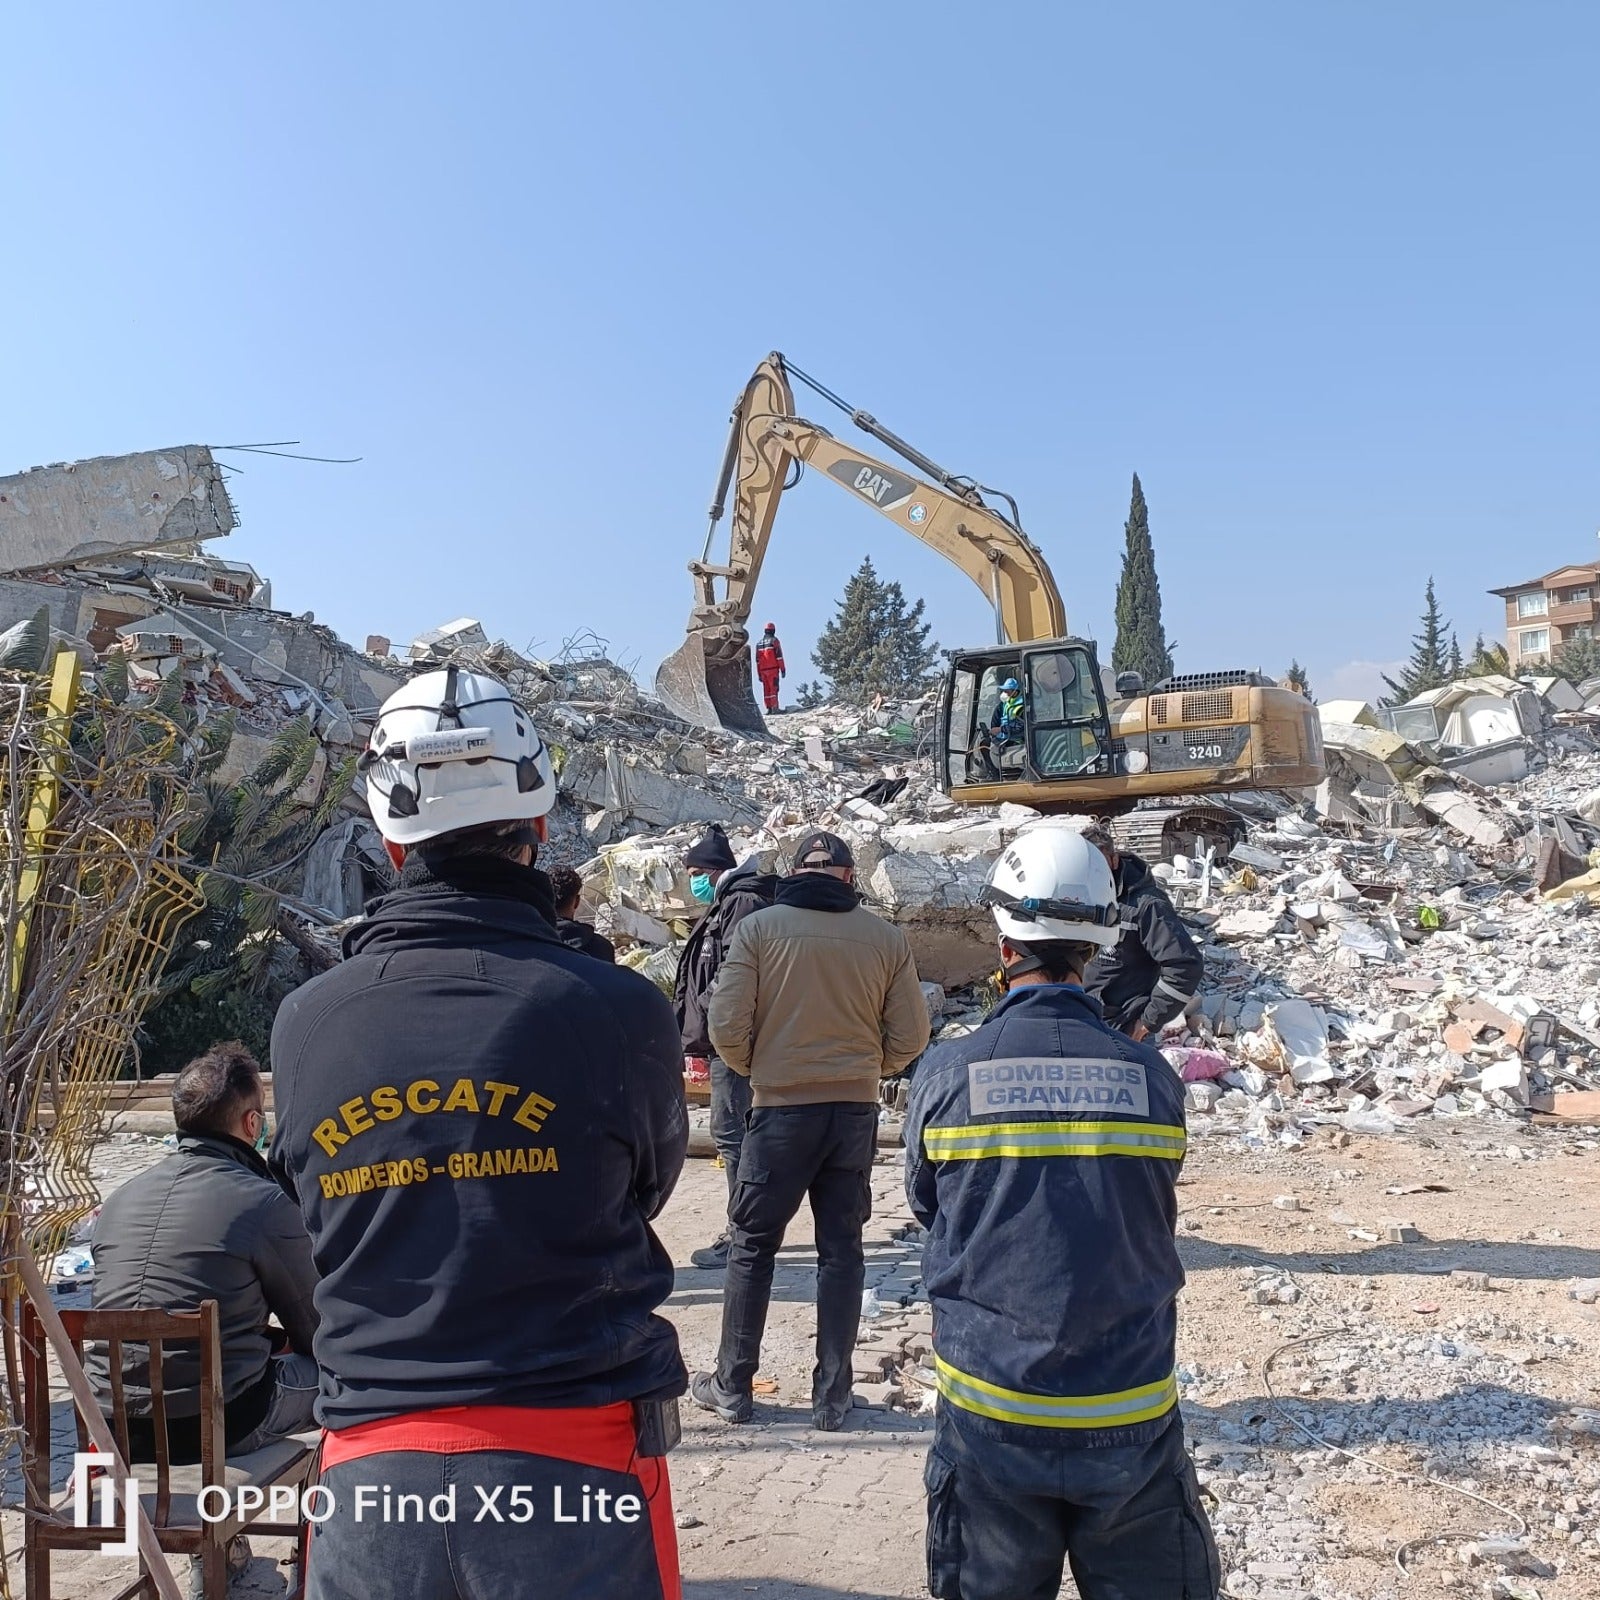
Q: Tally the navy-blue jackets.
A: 2